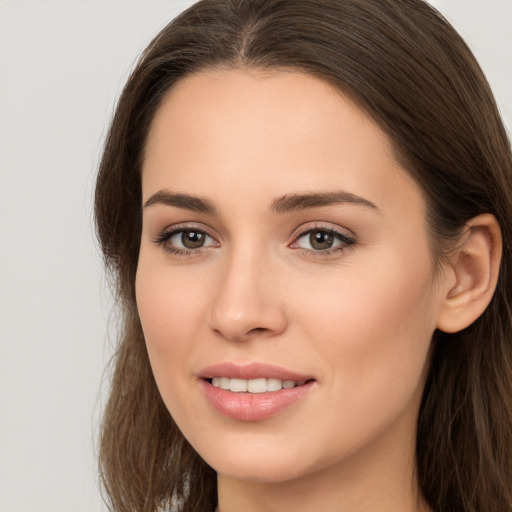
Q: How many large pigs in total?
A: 0